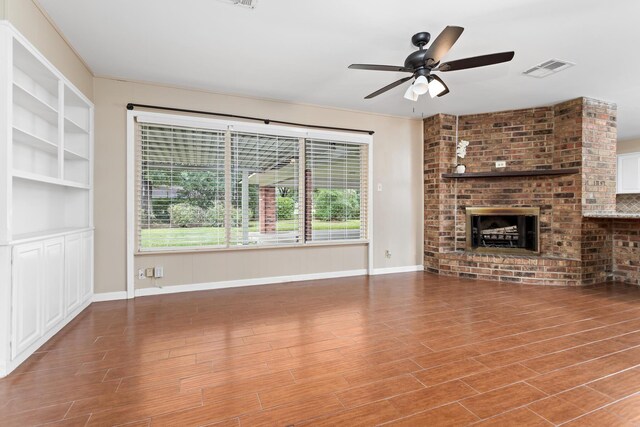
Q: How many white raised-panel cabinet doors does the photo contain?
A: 4